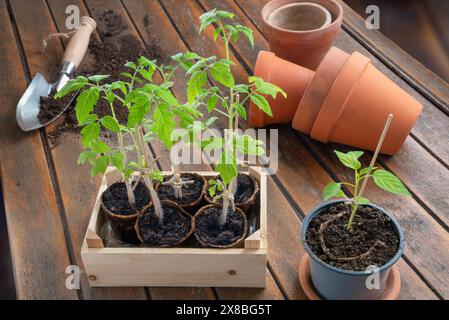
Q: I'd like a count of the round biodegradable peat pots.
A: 5